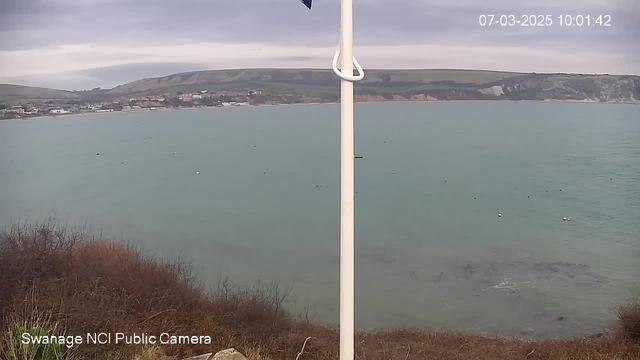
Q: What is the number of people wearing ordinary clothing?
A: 0